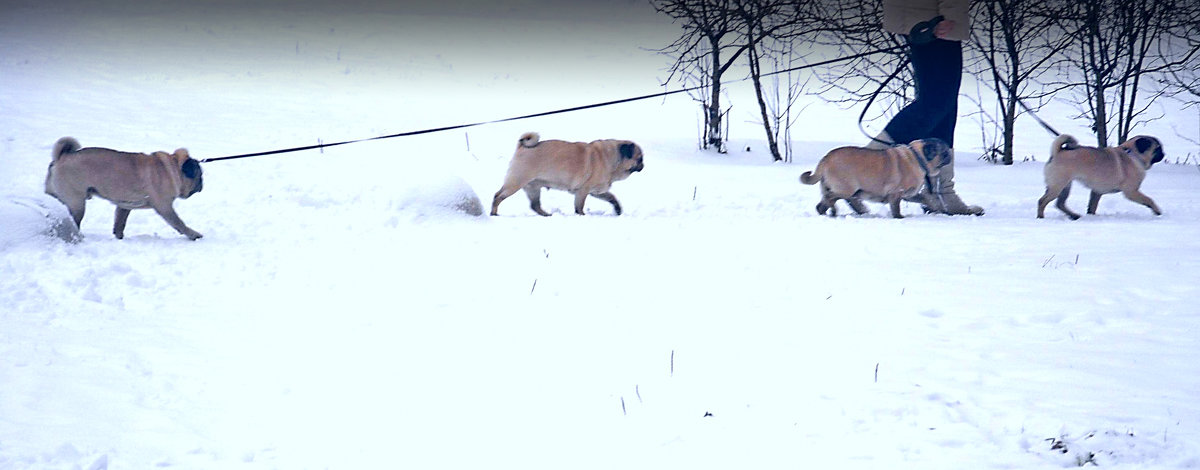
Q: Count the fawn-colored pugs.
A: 4